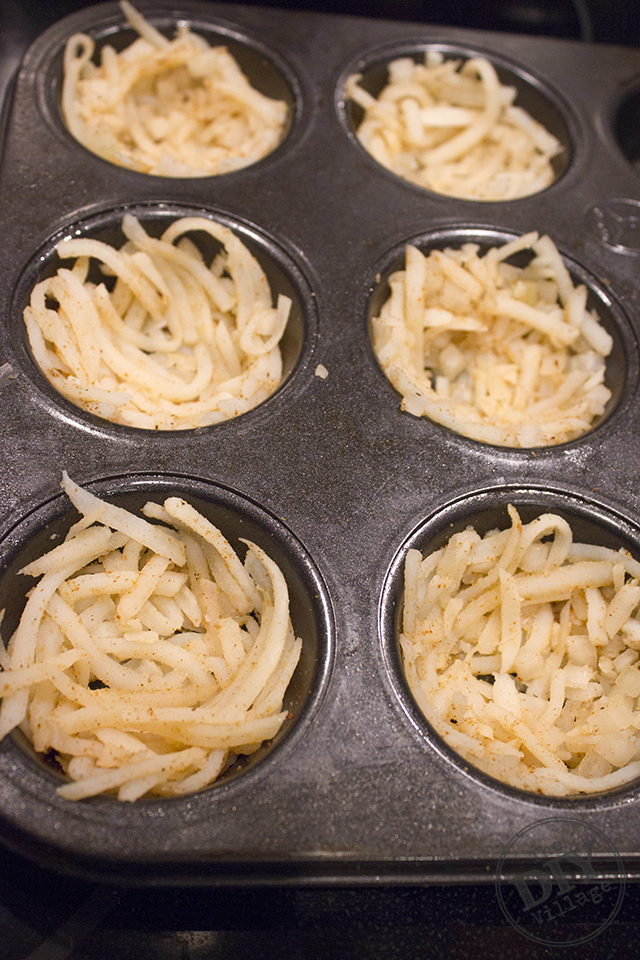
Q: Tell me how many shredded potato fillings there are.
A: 6